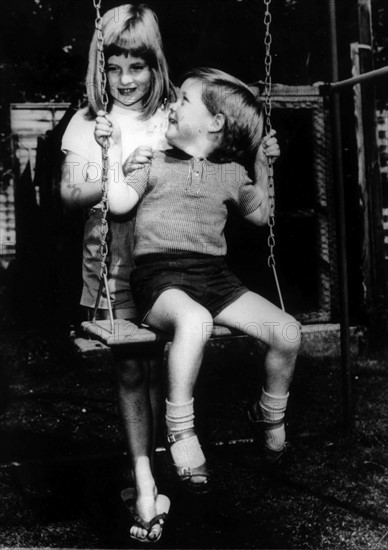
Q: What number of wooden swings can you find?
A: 1